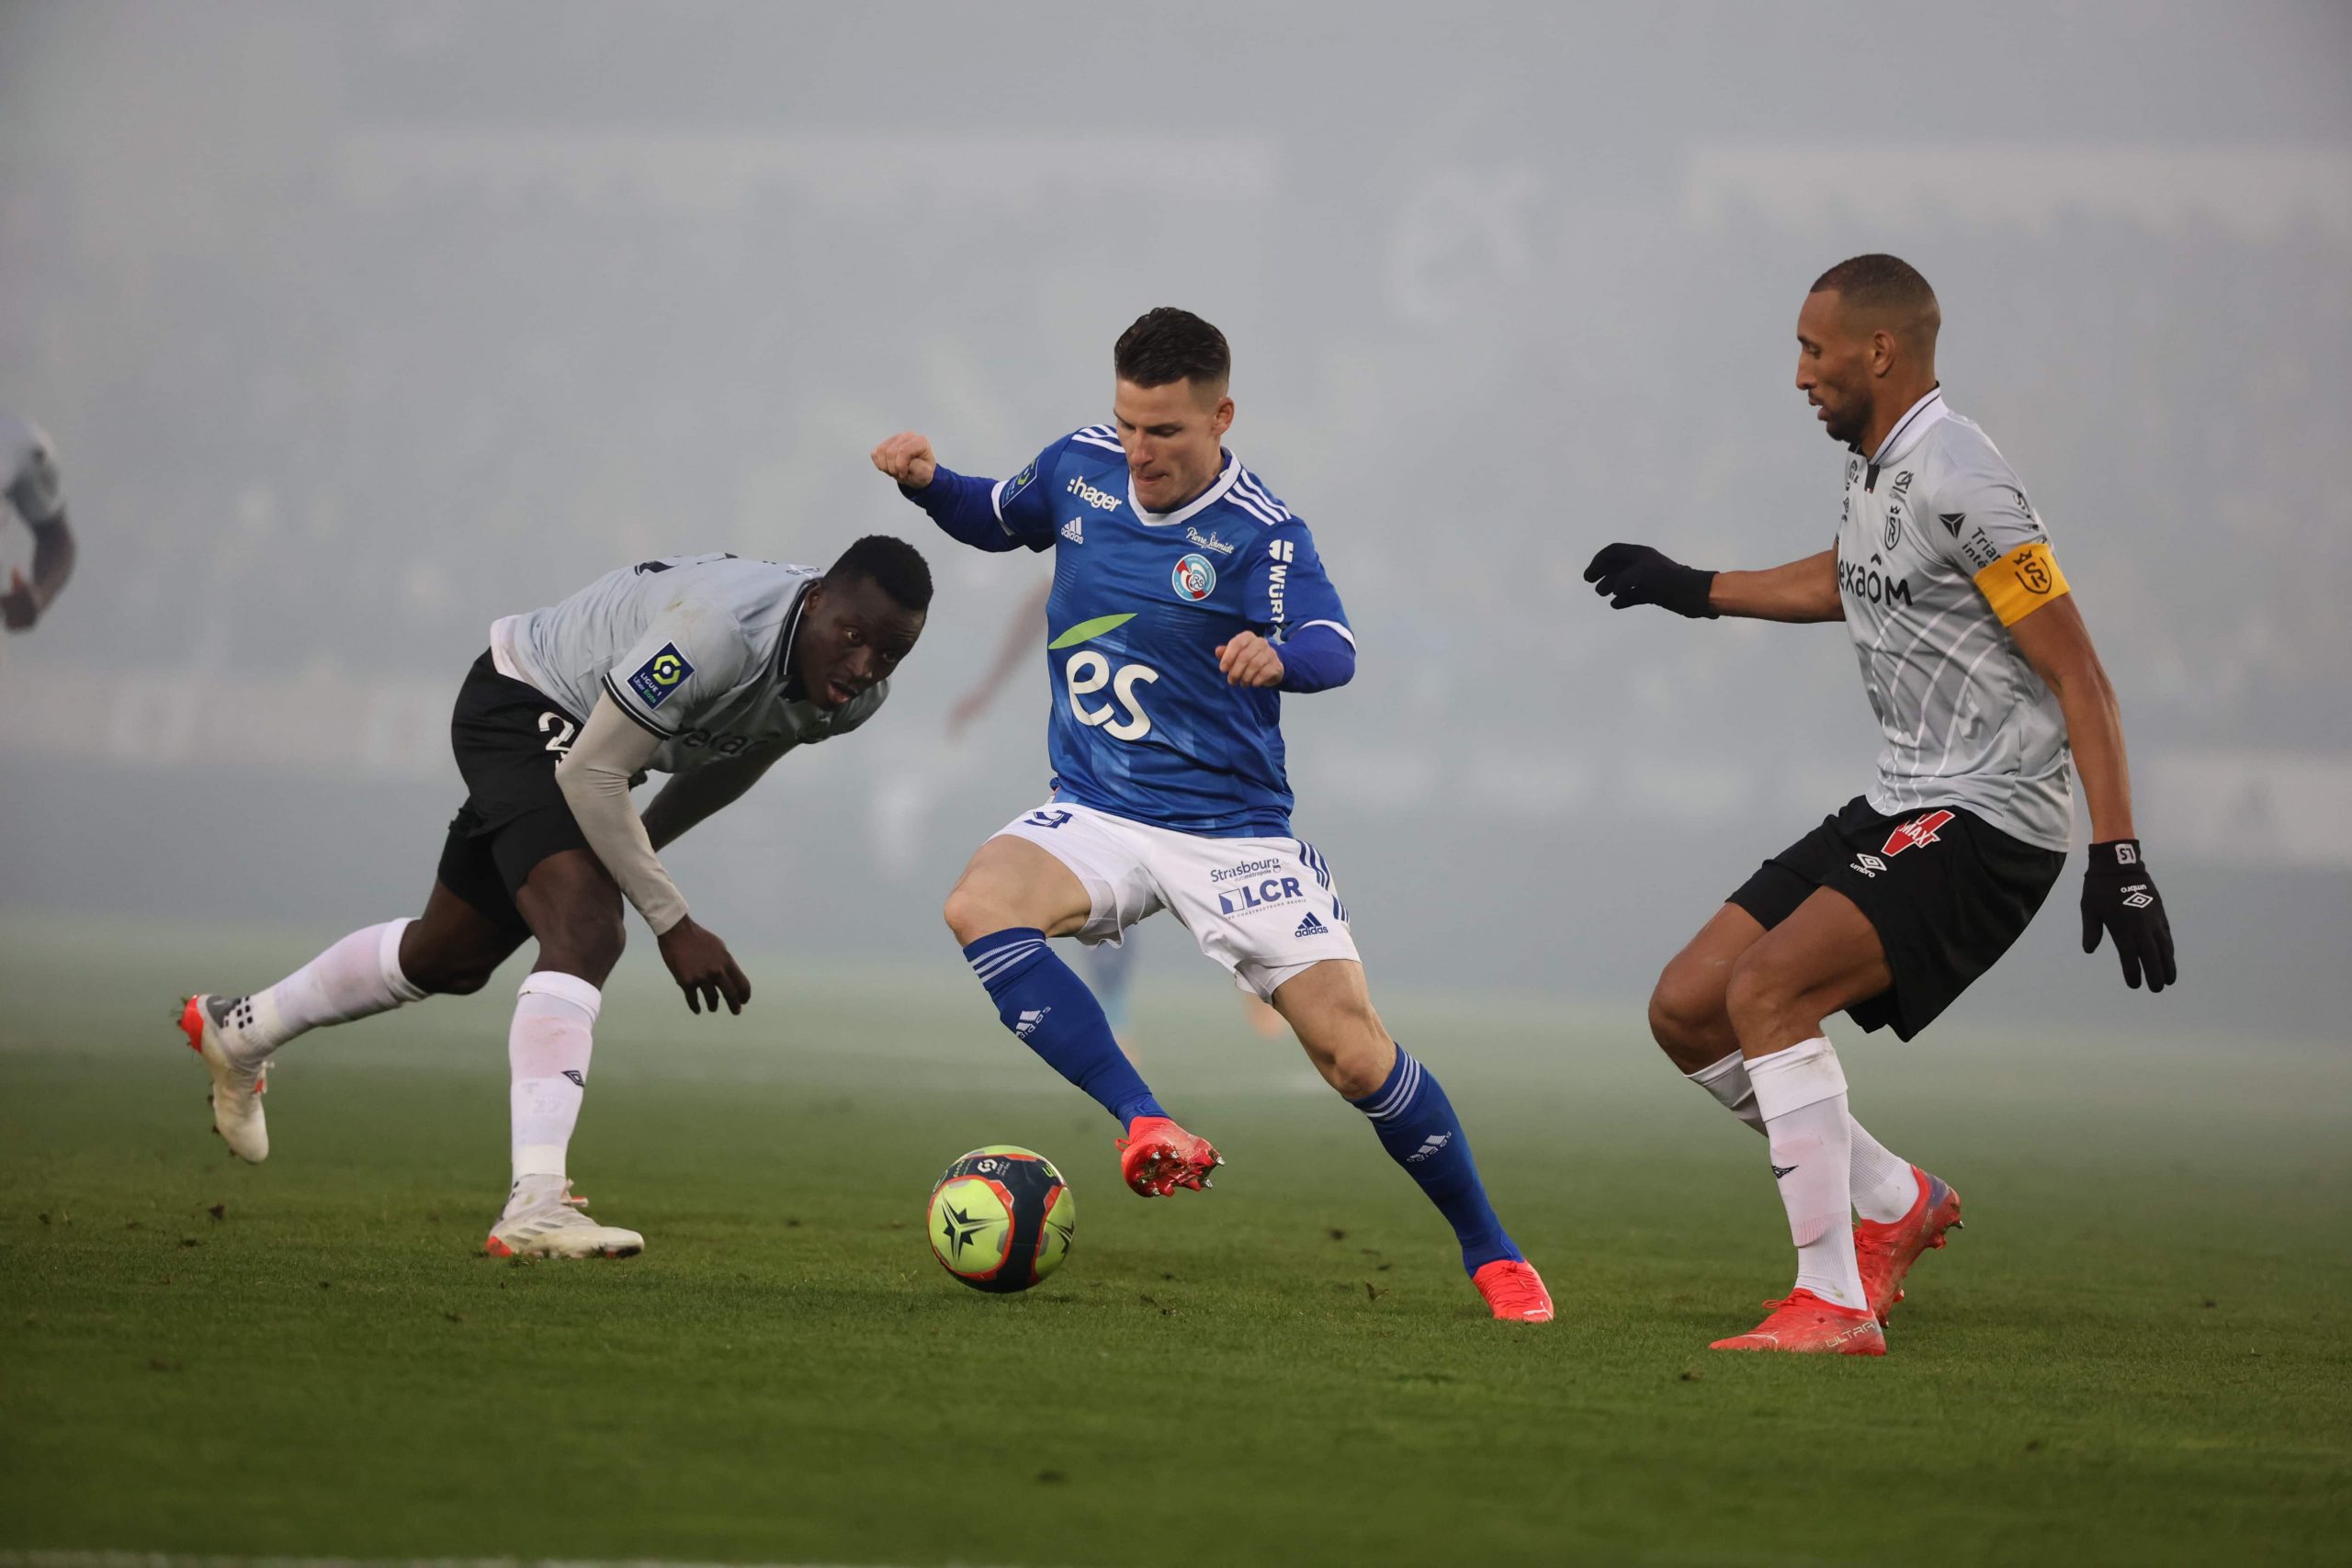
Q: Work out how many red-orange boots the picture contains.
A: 4